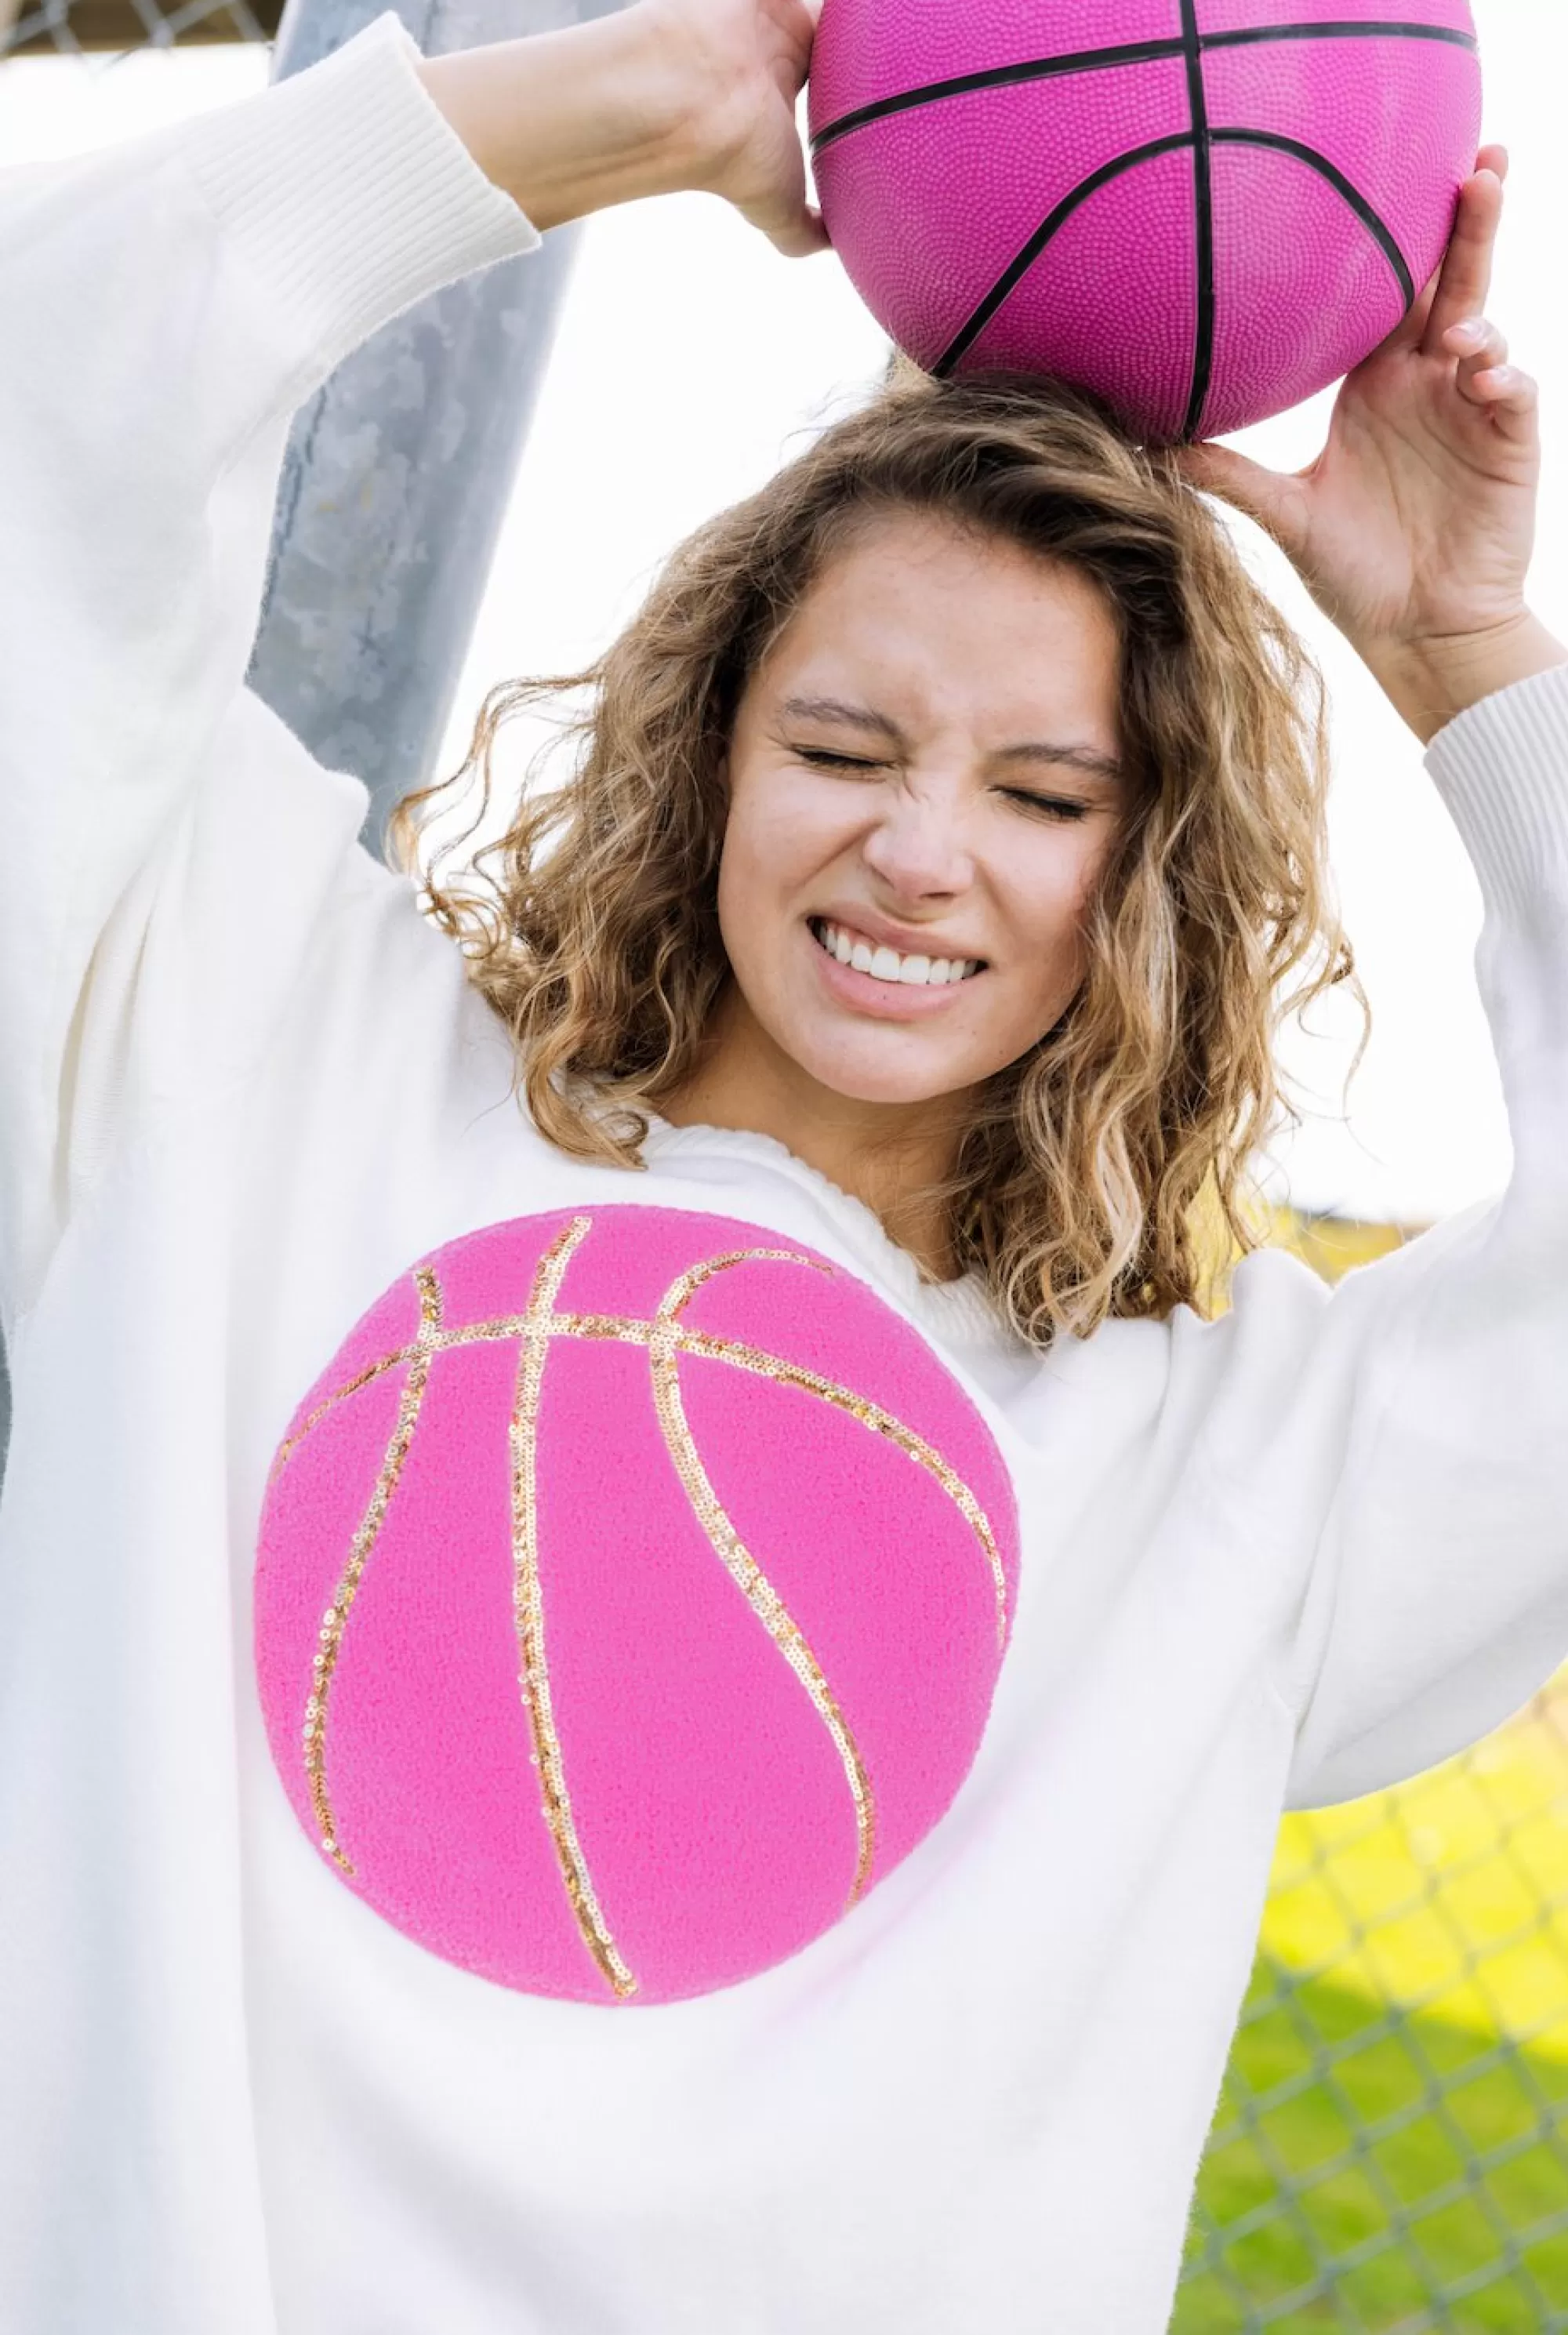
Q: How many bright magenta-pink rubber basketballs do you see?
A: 1